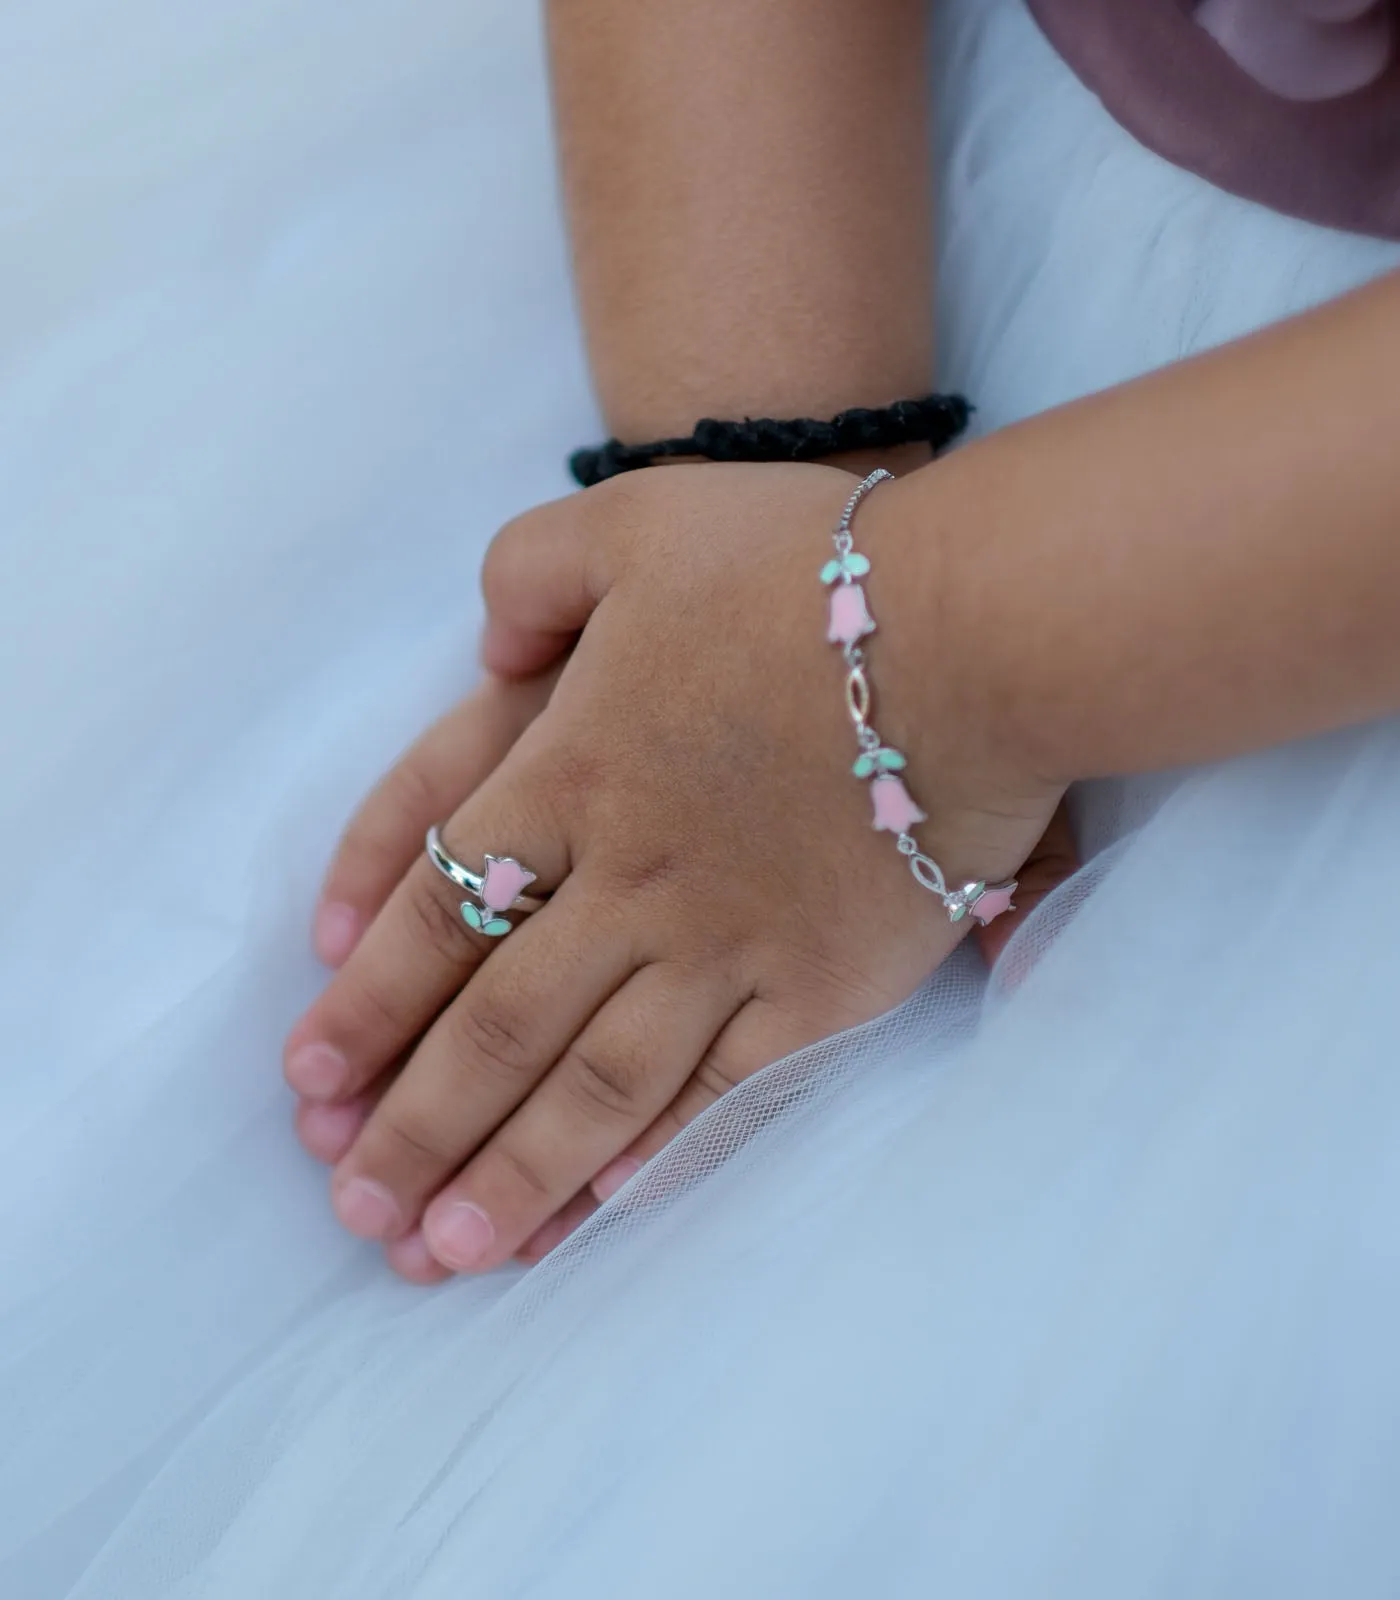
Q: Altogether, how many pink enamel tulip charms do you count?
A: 4